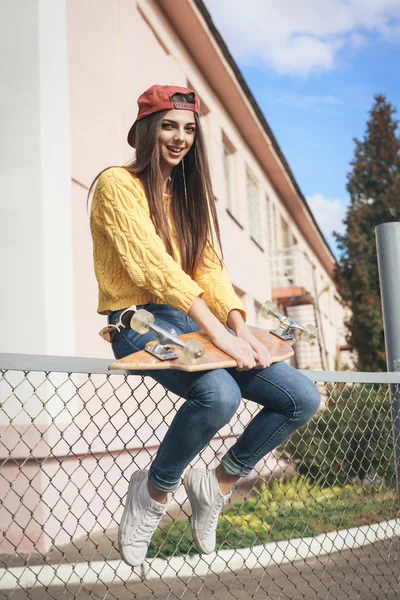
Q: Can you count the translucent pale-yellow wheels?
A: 4